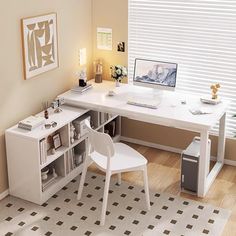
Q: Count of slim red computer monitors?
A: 0